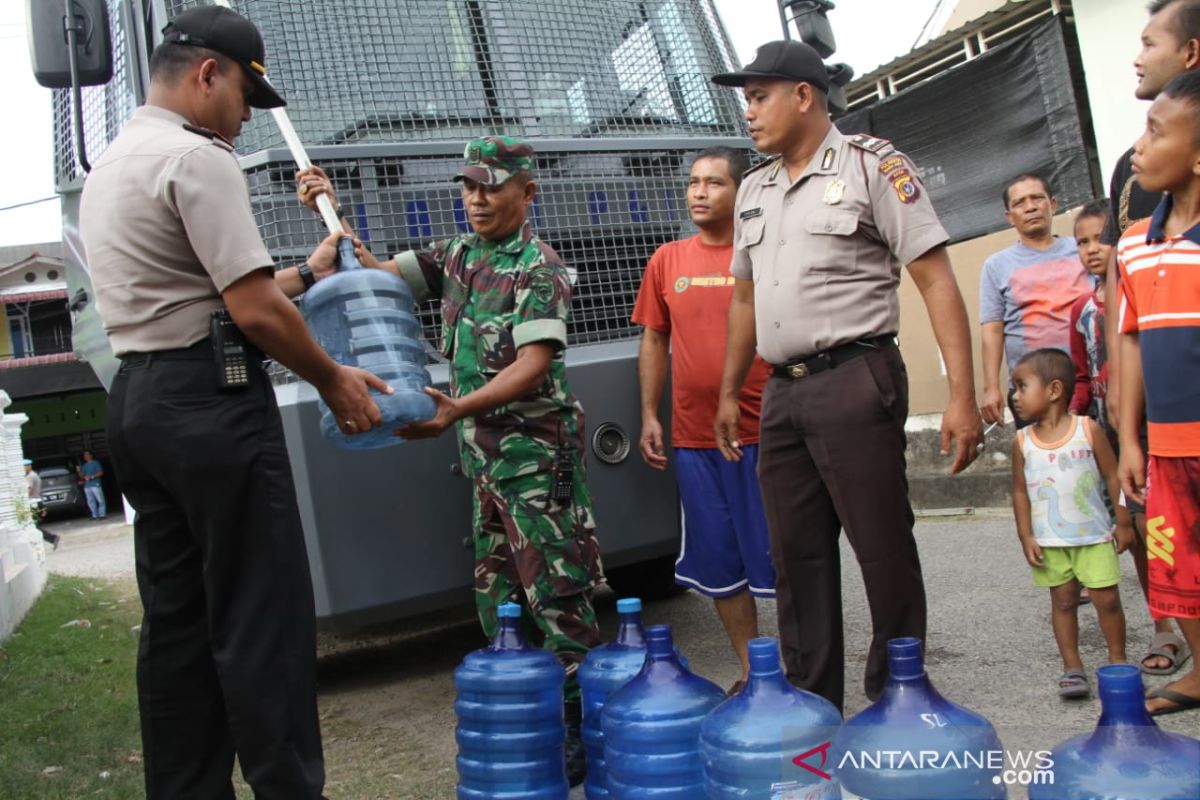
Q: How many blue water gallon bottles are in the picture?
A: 7